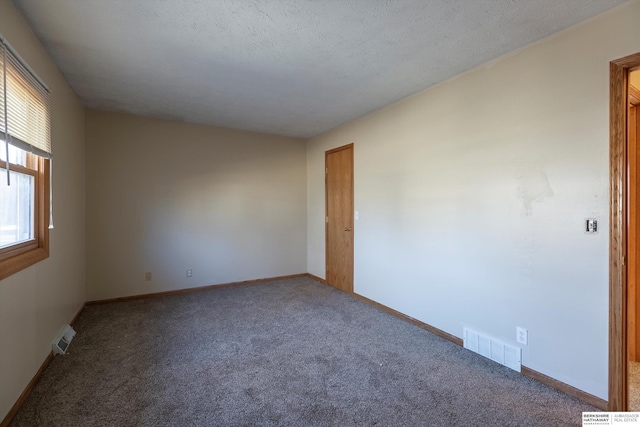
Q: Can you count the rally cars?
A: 0